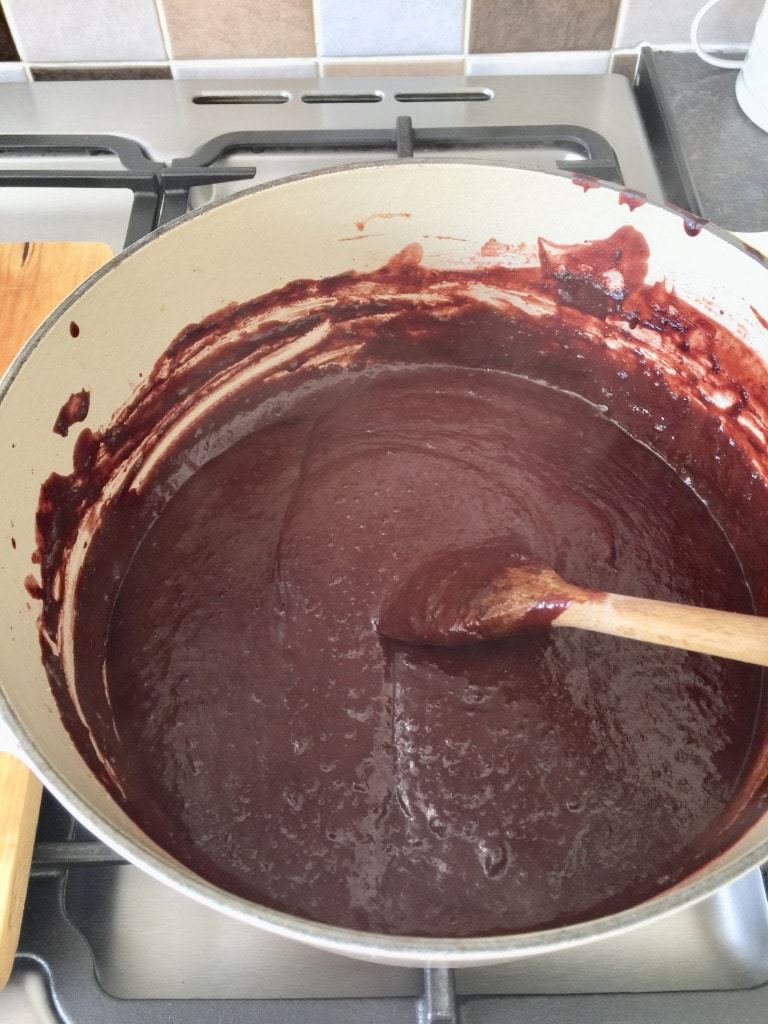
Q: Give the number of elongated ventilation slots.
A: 3